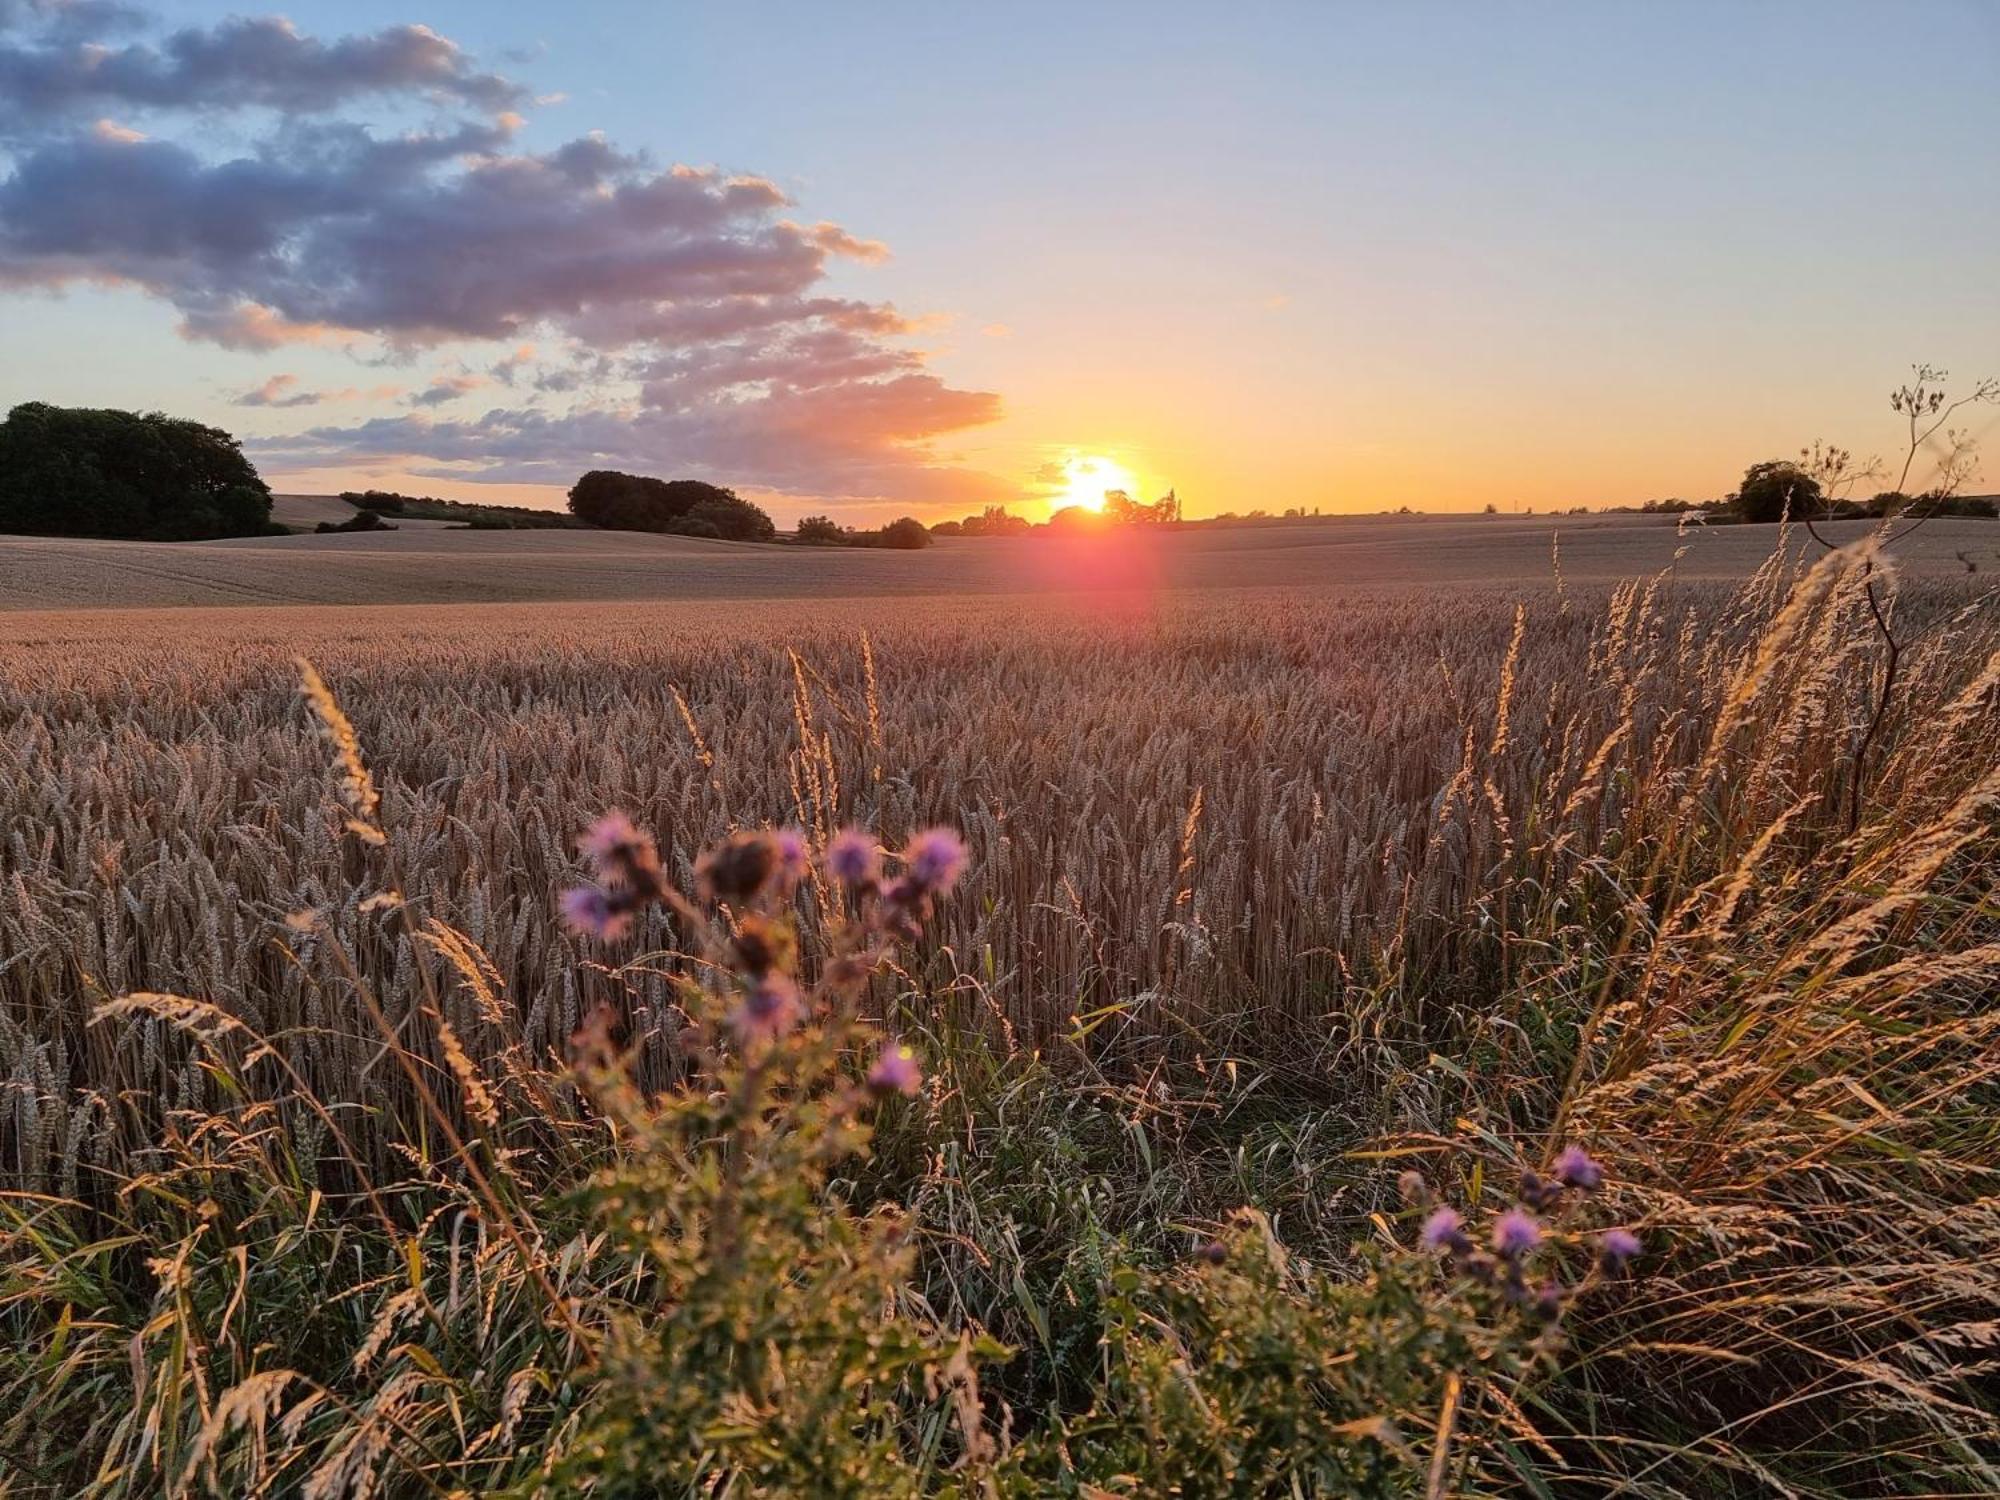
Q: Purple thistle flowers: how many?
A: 11